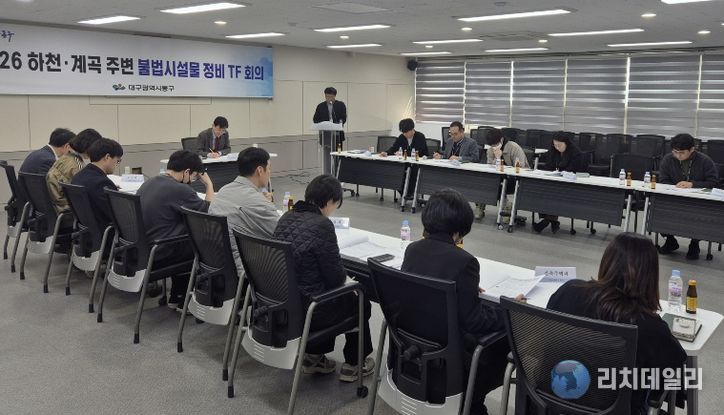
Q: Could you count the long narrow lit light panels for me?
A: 12